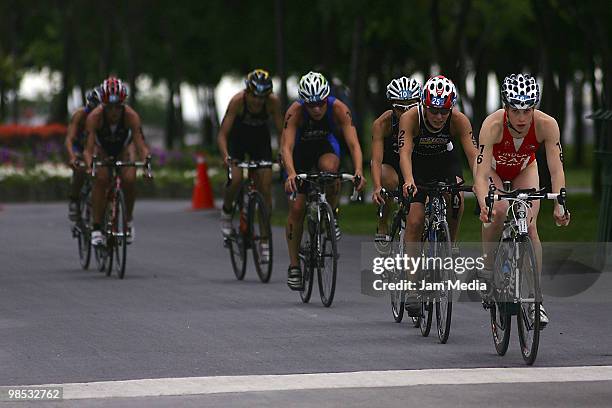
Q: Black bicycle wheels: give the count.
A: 14